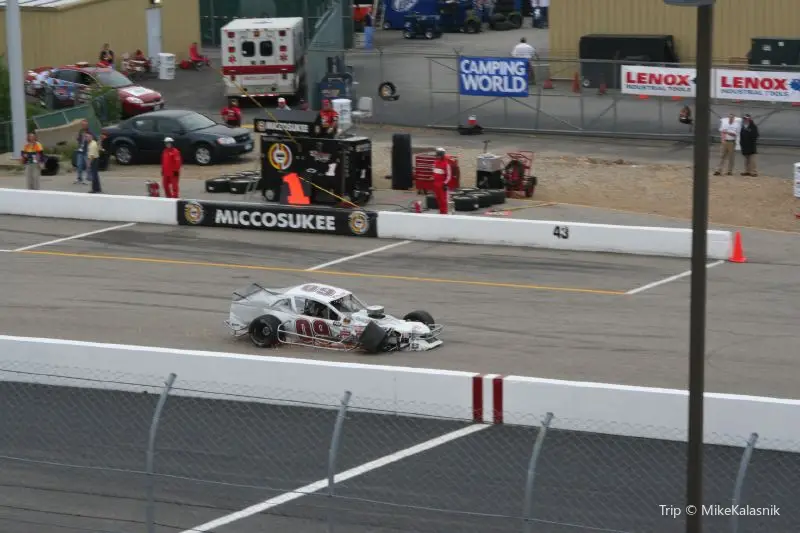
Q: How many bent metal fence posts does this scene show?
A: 4